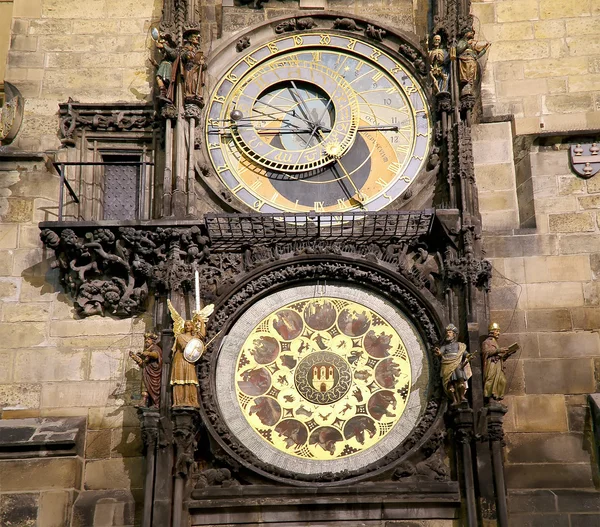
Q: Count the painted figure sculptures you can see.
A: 8